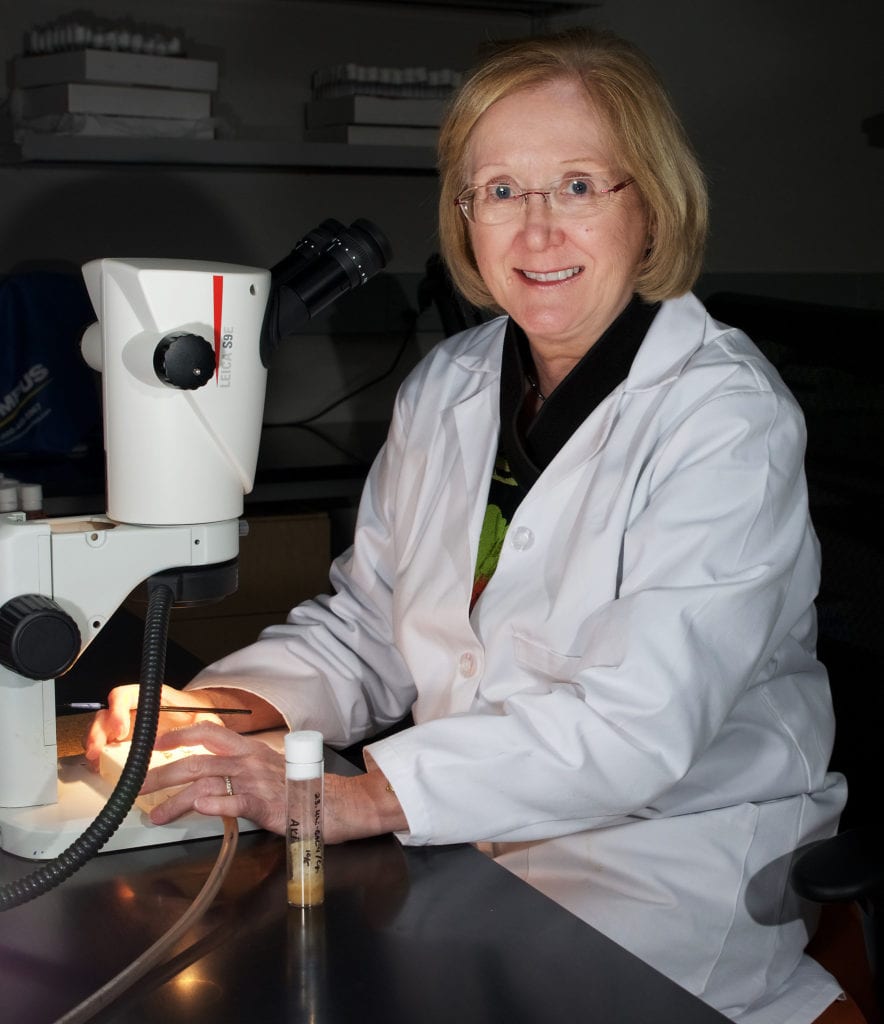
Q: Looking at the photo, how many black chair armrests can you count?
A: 1